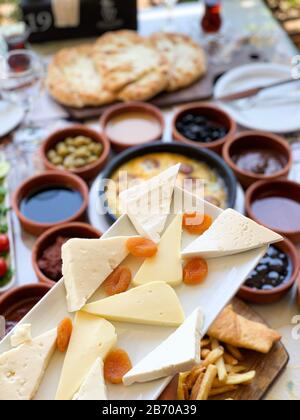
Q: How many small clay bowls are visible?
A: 9